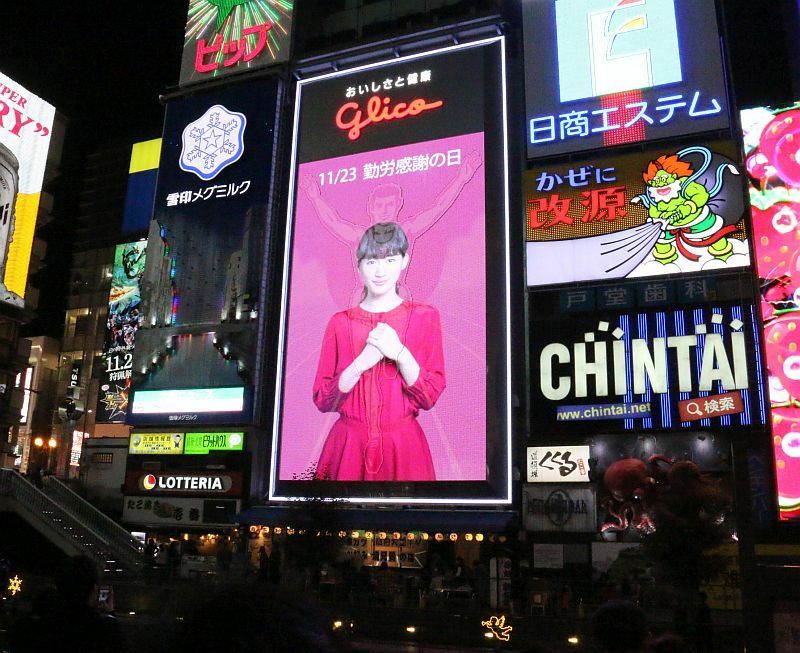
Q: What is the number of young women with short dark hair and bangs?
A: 1